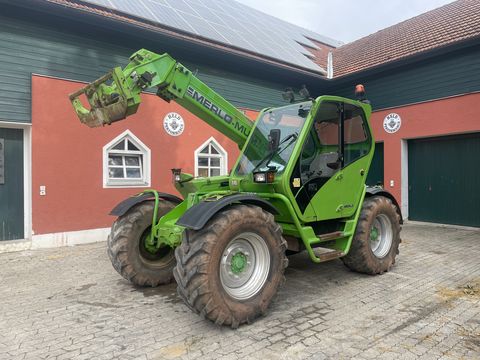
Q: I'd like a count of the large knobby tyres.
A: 3